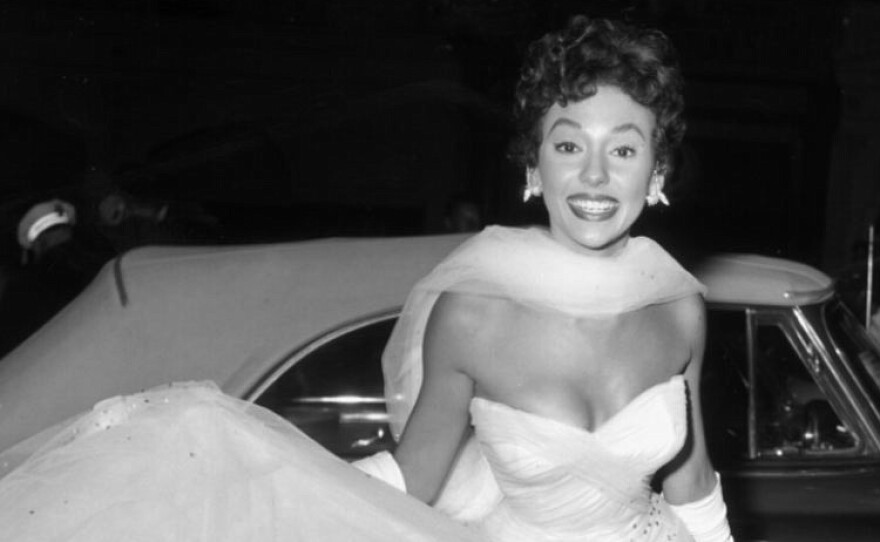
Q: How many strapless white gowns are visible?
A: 1